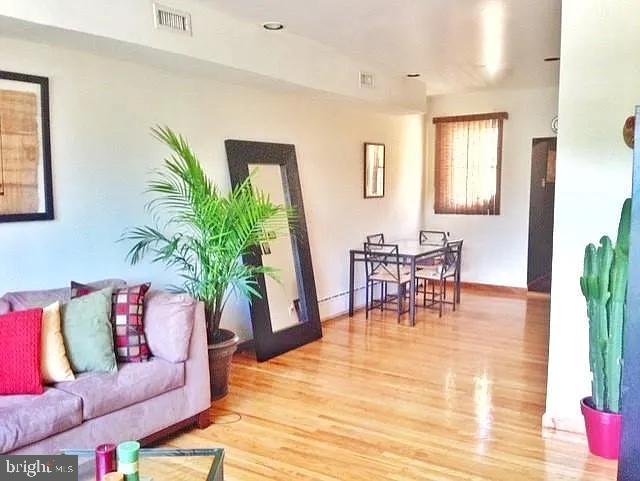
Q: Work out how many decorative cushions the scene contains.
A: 4